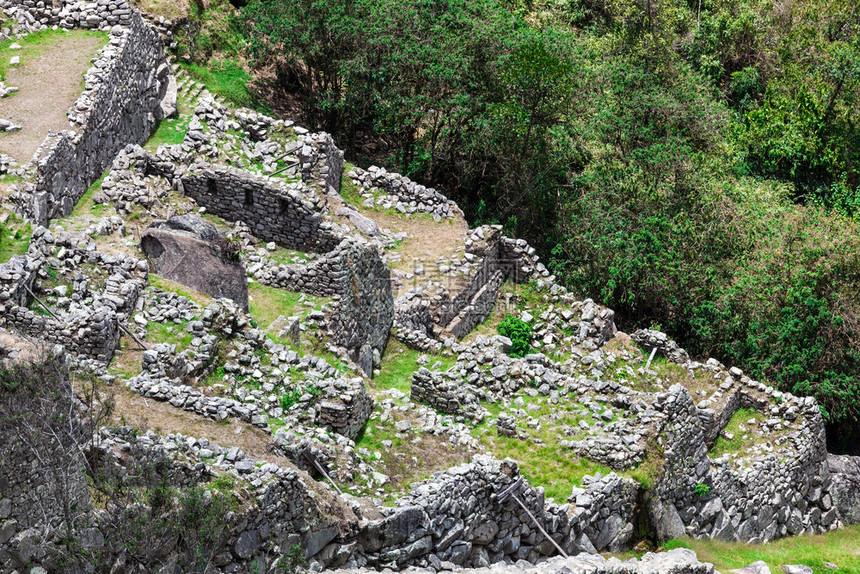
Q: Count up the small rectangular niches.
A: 3